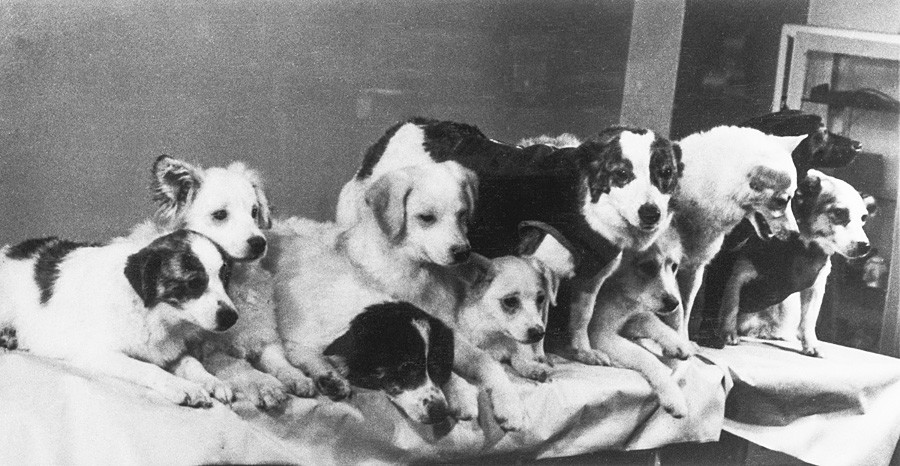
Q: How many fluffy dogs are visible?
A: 10